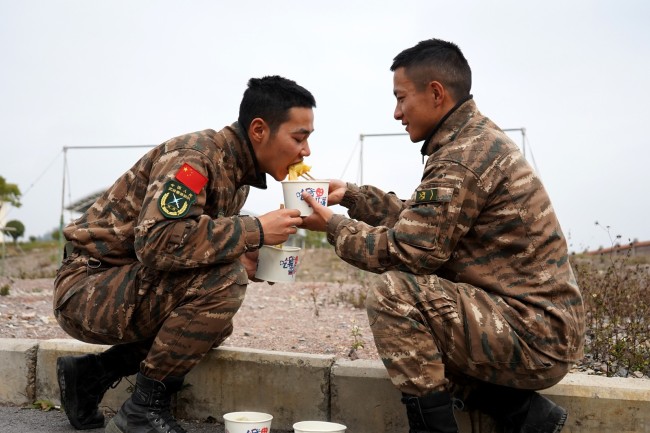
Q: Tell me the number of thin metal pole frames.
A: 2